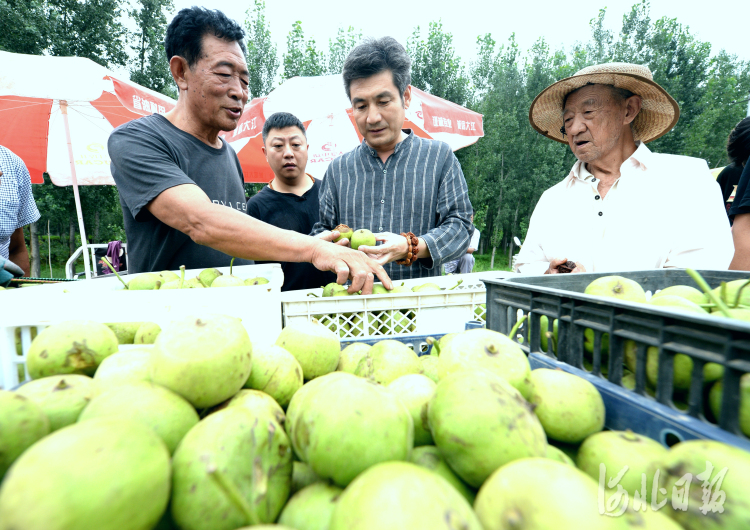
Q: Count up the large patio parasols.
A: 2